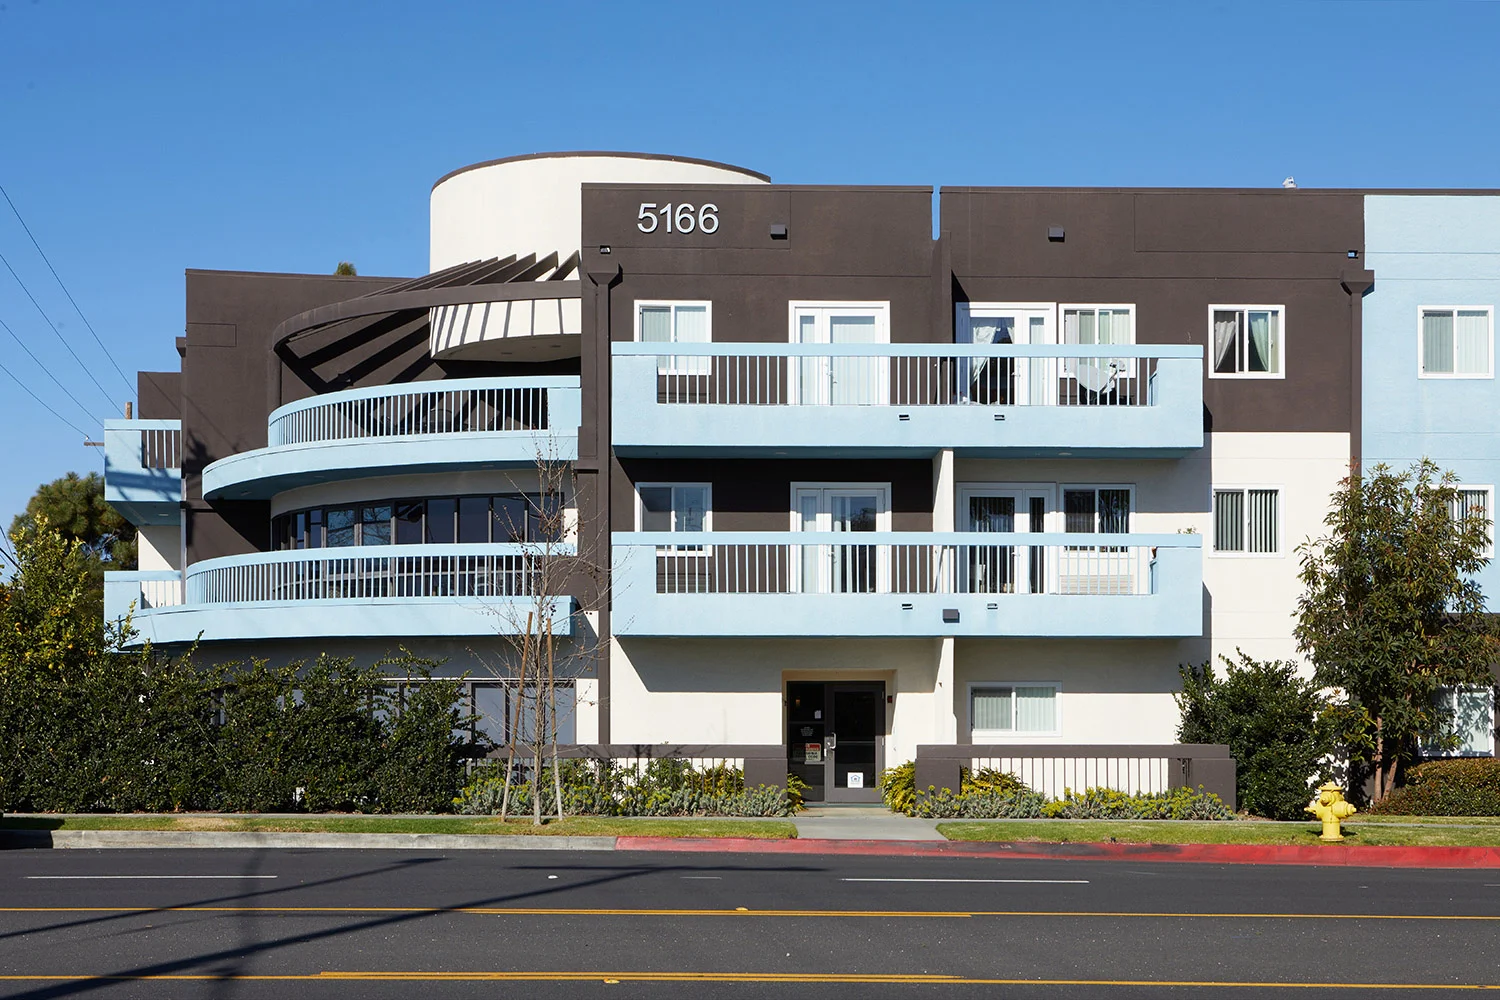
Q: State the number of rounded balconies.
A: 2